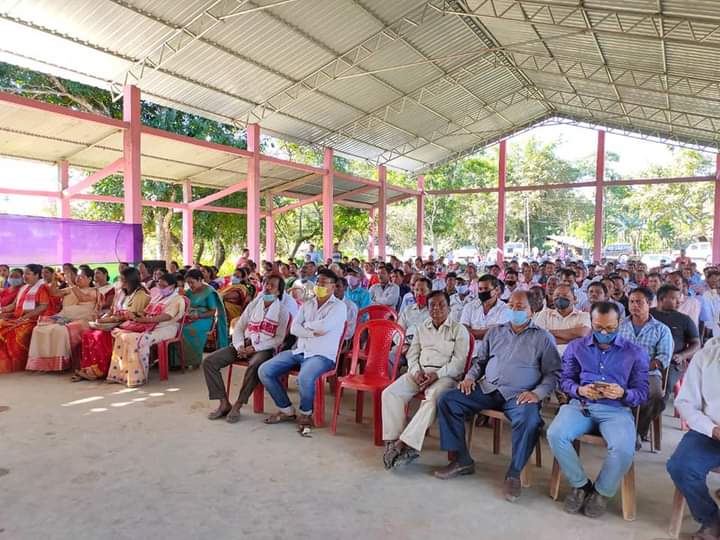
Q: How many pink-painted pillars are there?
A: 12